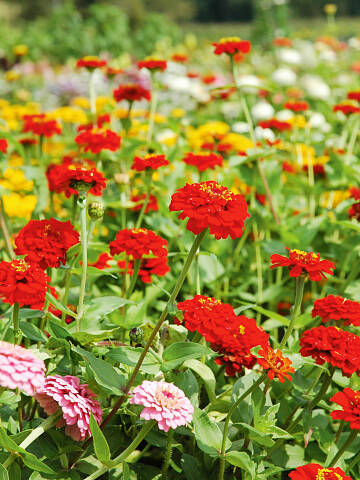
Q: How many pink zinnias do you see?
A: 3